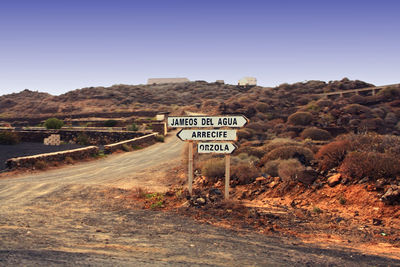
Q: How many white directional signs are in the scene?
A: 3